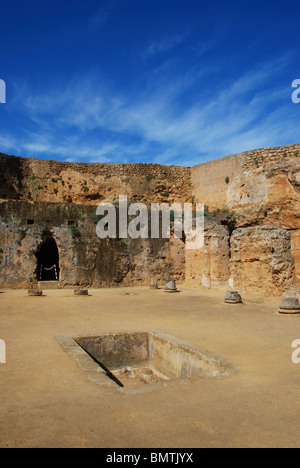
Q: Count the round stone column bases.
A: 6